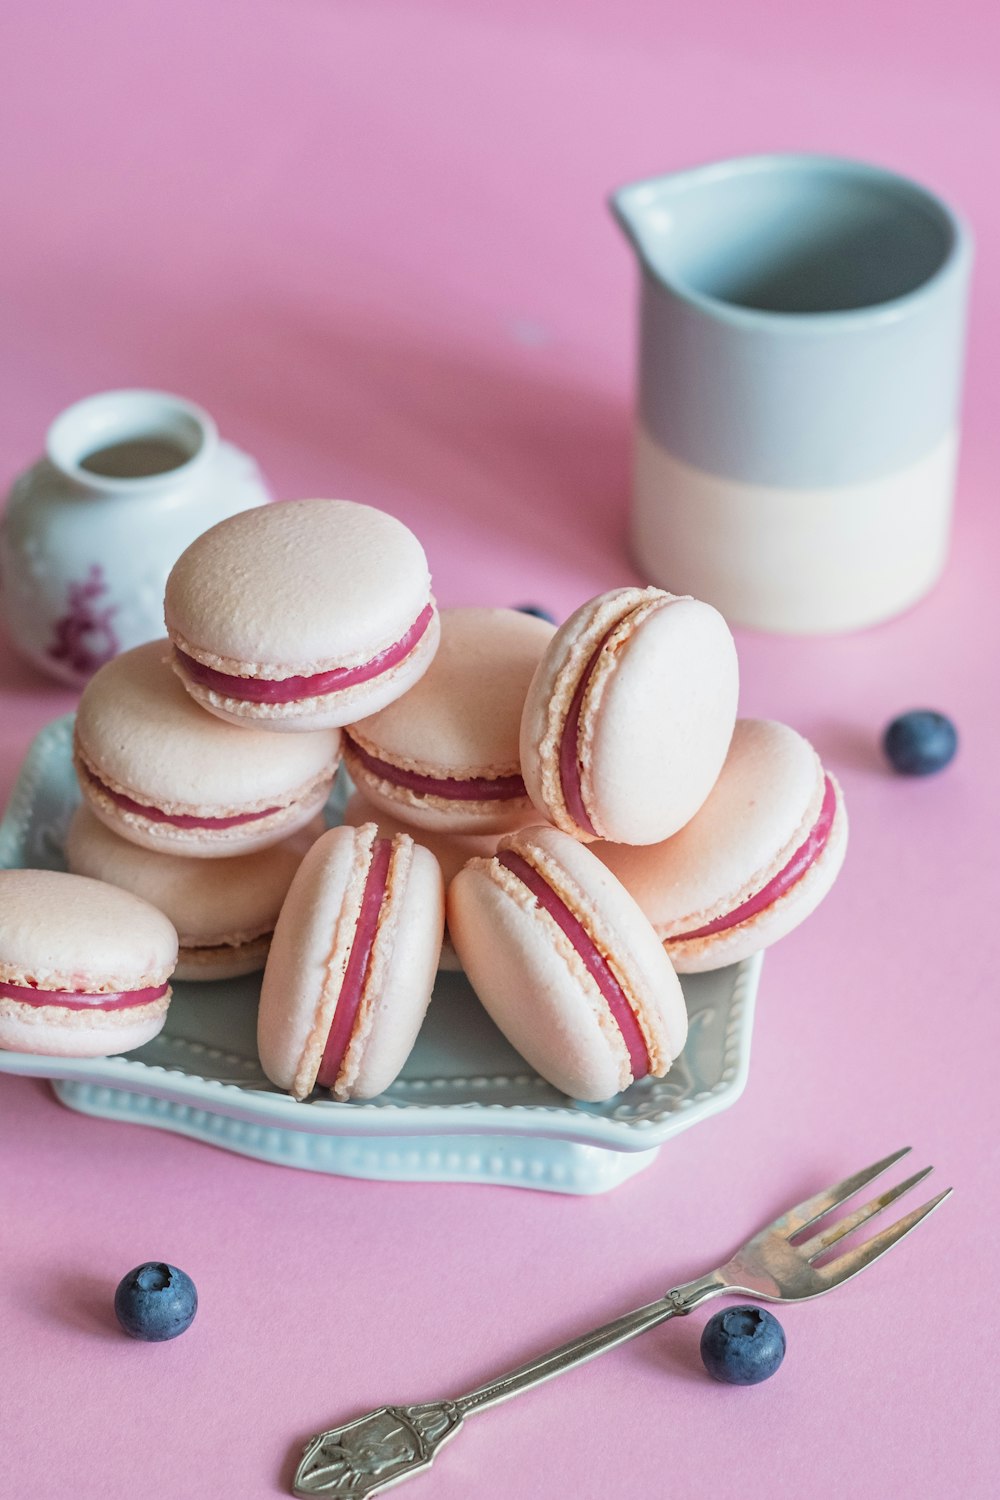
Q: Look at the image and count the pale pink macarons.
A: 10